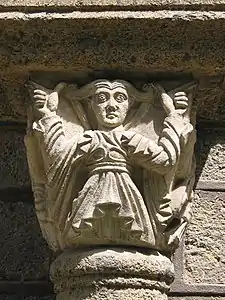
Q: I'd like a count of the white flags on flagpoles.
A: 0